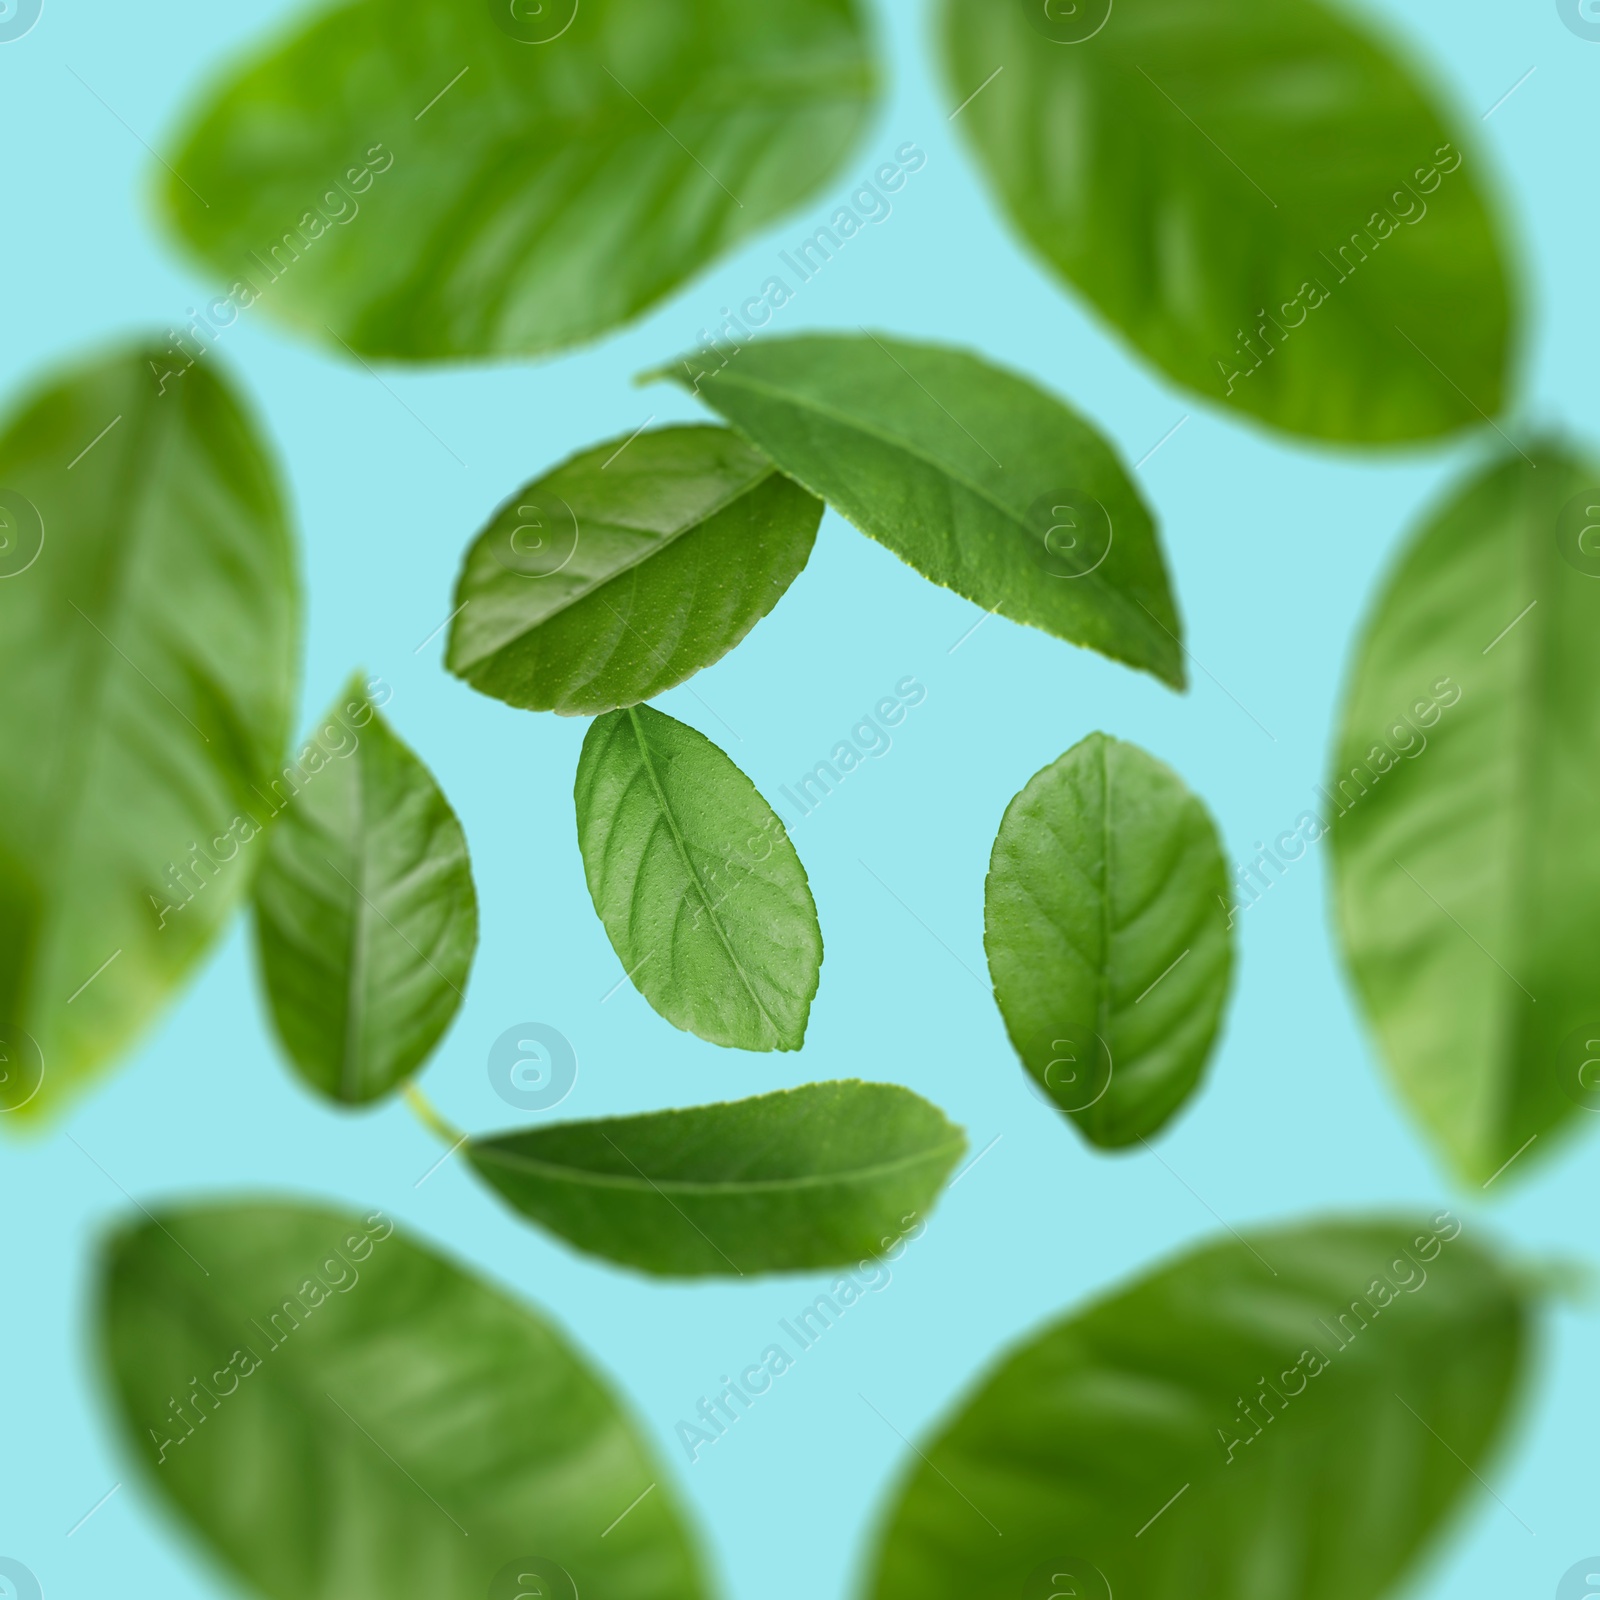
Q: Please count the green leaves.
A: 12